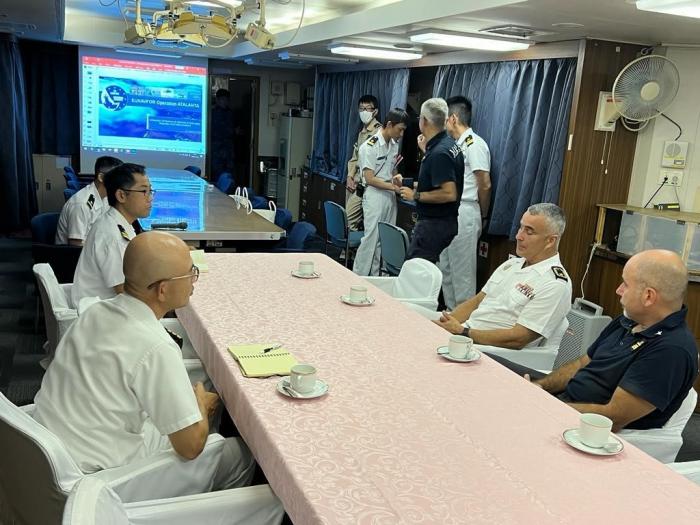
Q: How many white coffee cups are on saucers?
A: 5